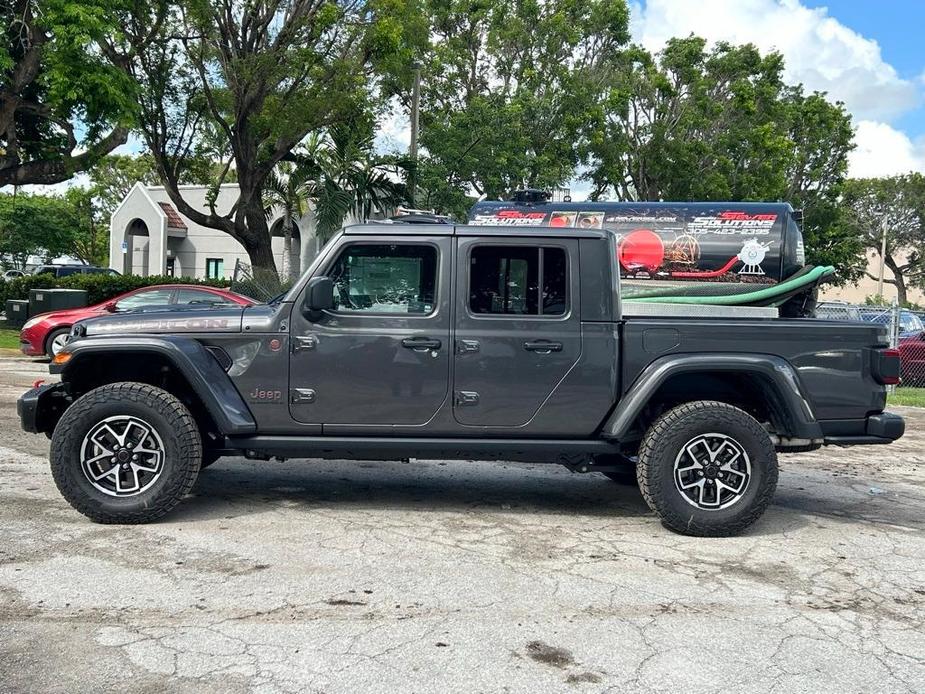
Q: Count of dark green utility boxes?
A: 2